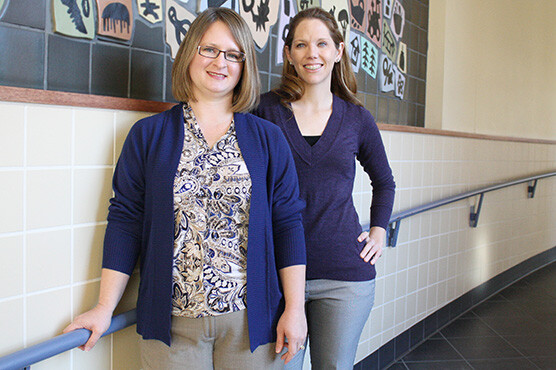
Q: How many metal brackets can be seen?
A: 3